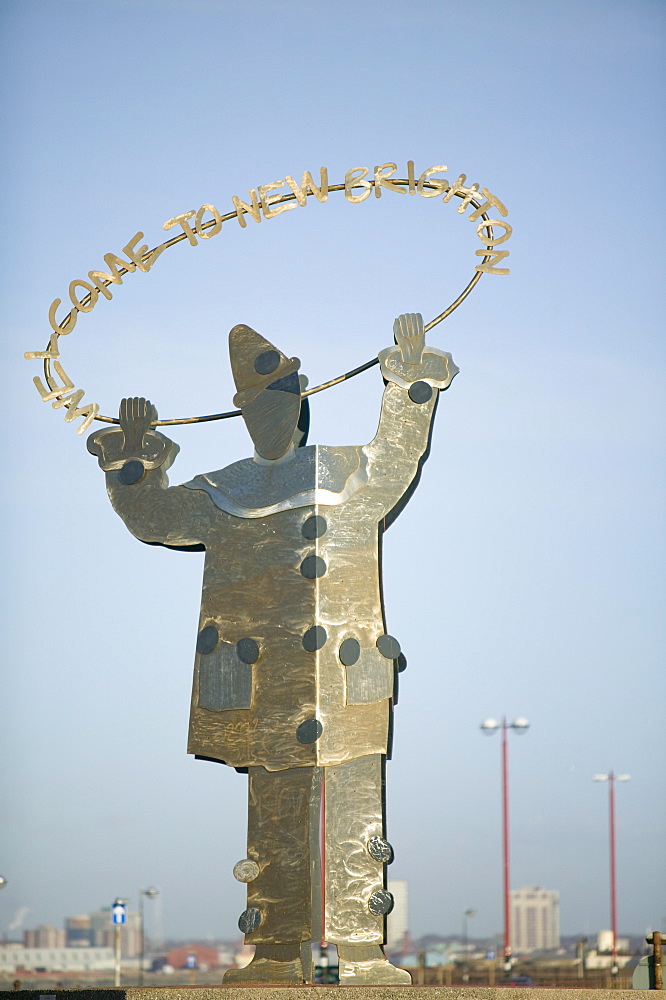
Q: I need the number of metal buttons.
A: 15